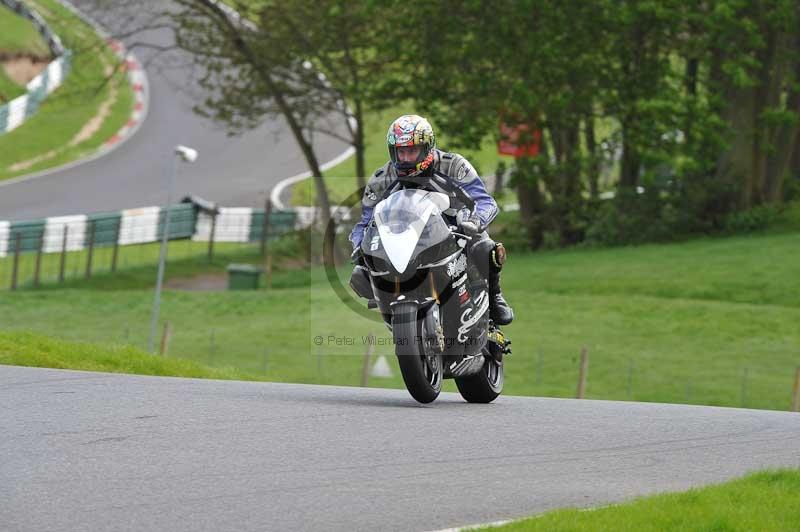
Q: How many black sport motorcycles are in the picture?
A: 1